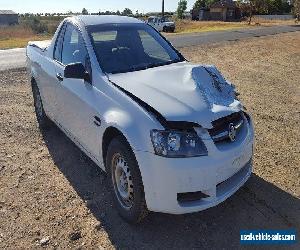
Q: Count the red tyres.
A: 0